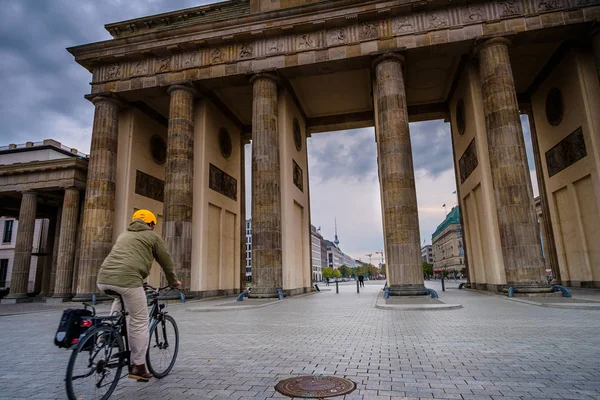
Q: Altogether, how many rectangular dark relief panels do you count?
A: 5